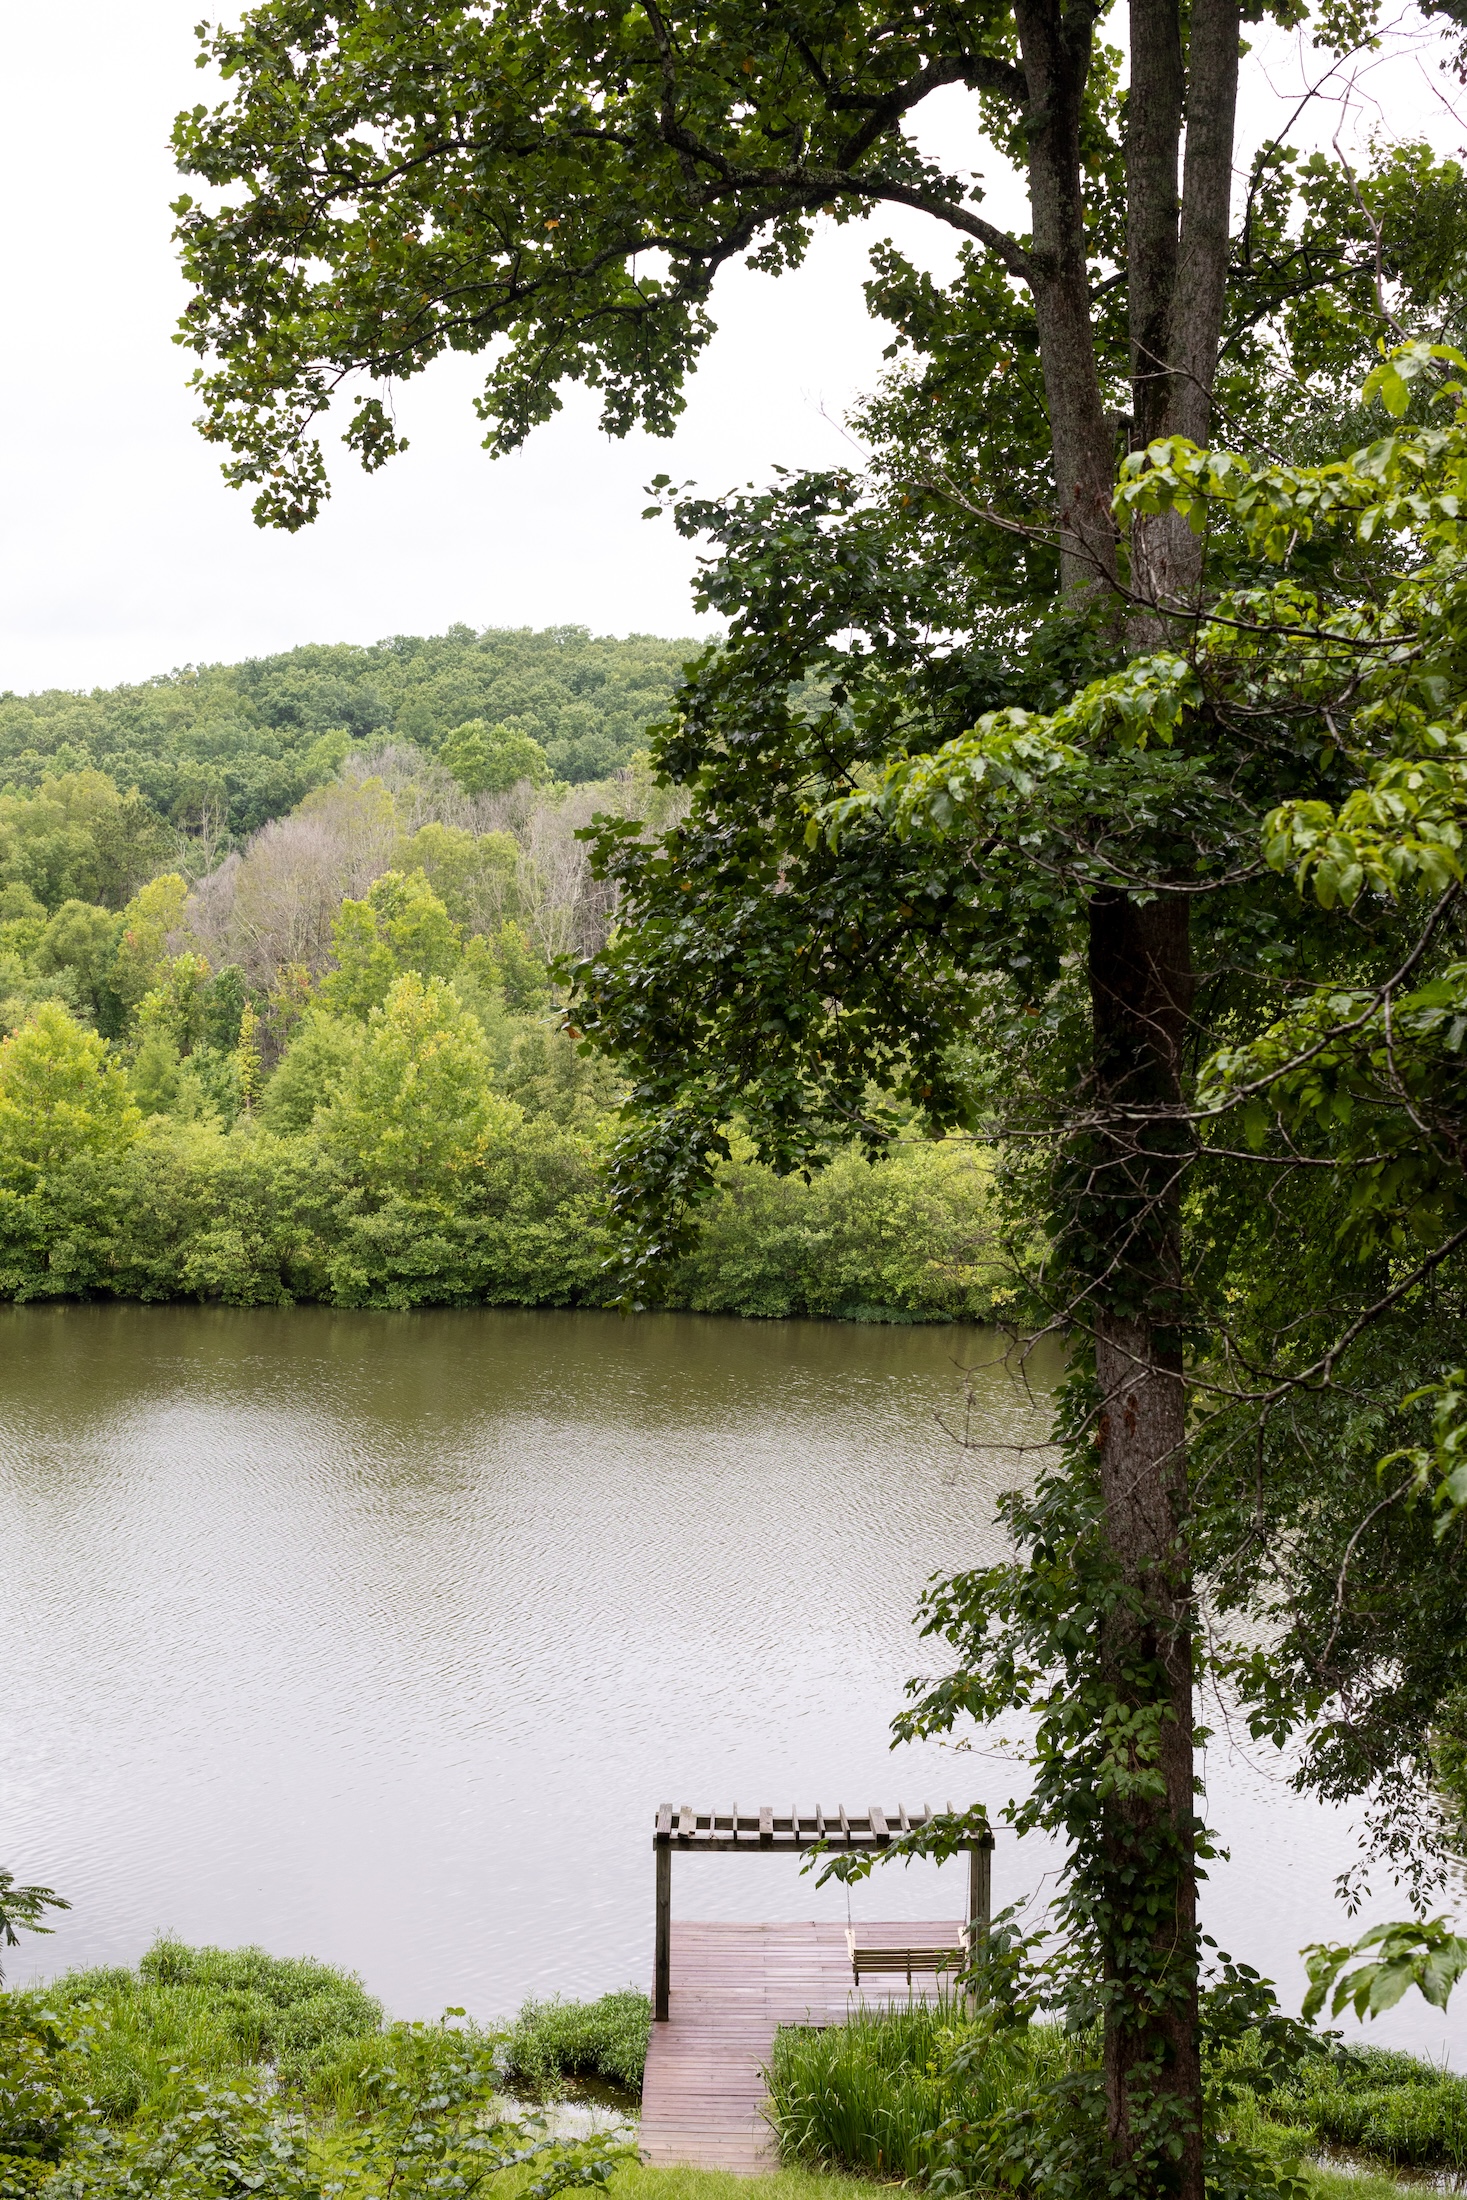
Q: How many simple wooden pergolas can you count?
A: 1